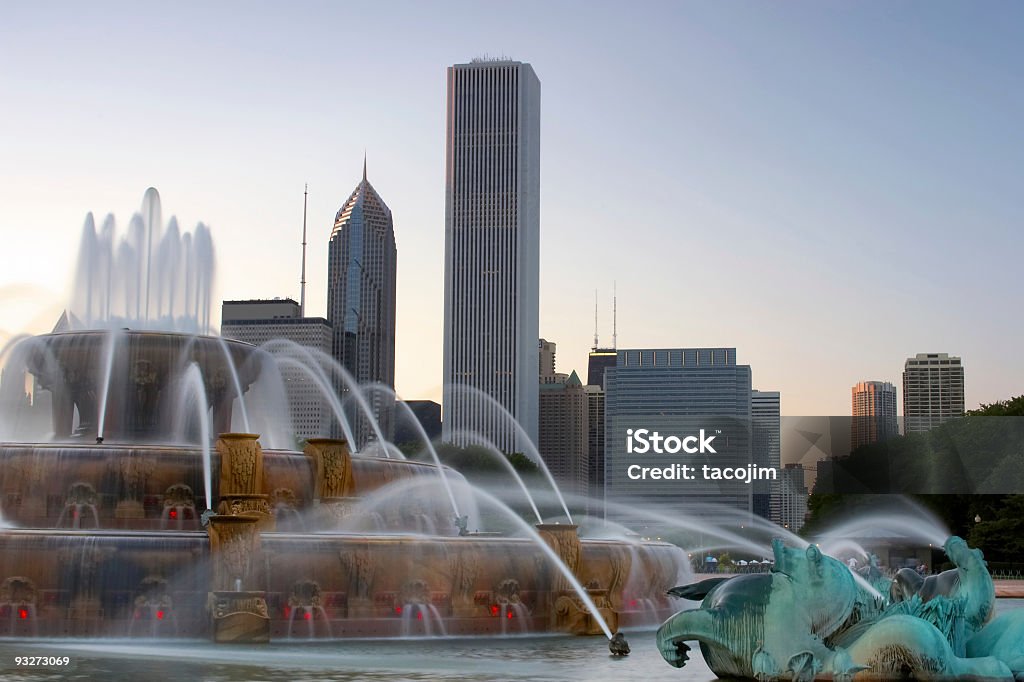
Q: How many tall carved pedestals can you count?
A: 4